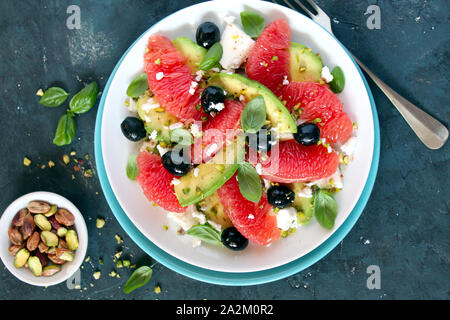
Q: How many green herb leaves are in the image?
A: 14